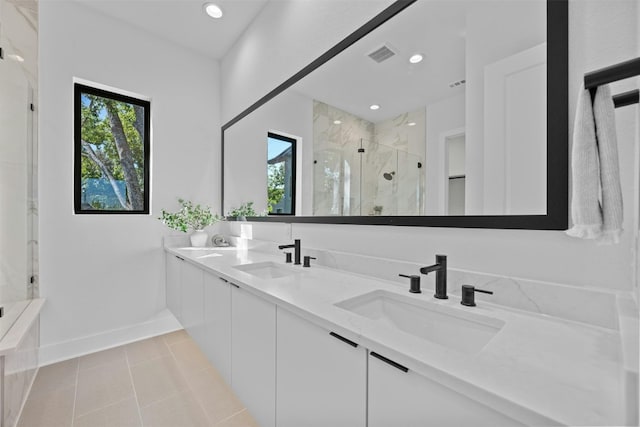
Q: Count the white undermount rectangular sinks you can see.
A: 2